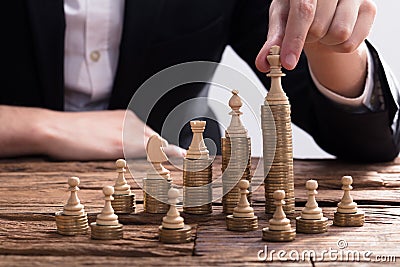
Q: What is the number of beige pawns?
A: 8